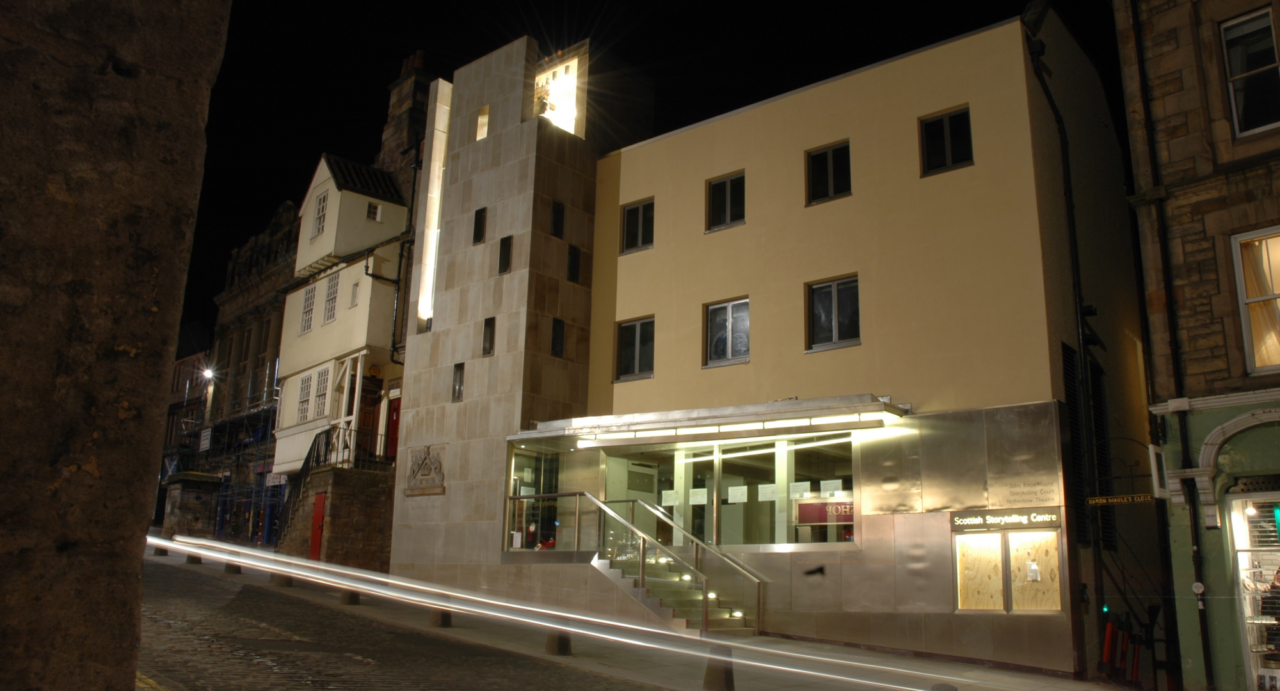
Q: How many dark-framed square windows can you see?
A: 7